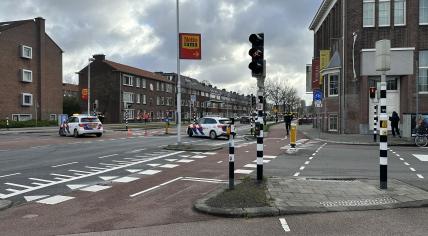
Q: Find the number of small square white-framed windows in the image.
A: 3